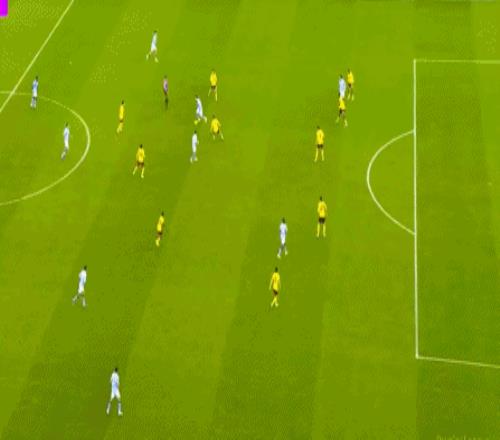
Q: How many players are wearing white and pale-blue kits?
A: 9